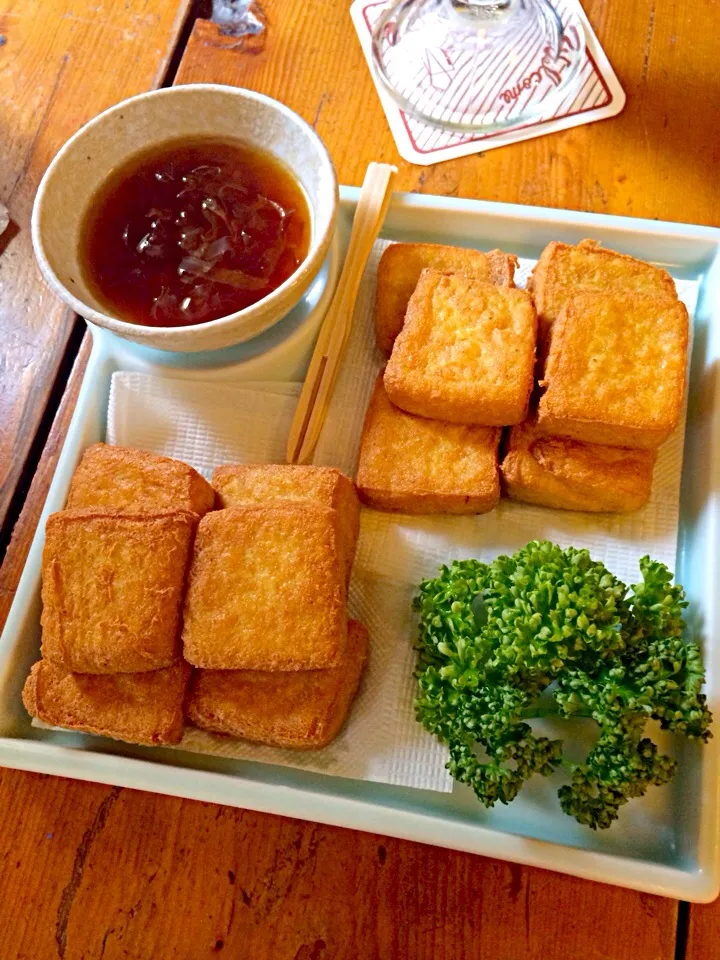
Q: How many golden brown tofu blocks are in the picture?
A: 12